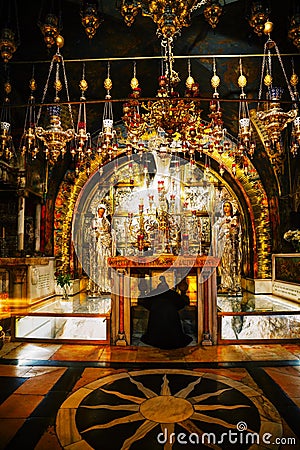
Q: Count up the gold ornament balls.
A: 13